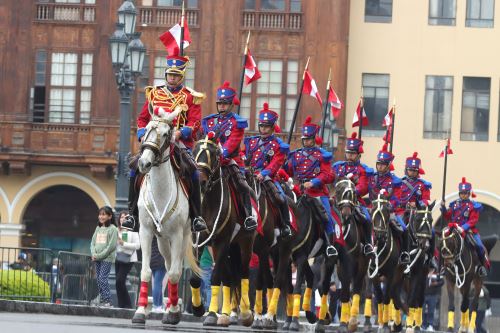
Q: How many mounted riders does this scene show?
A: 8